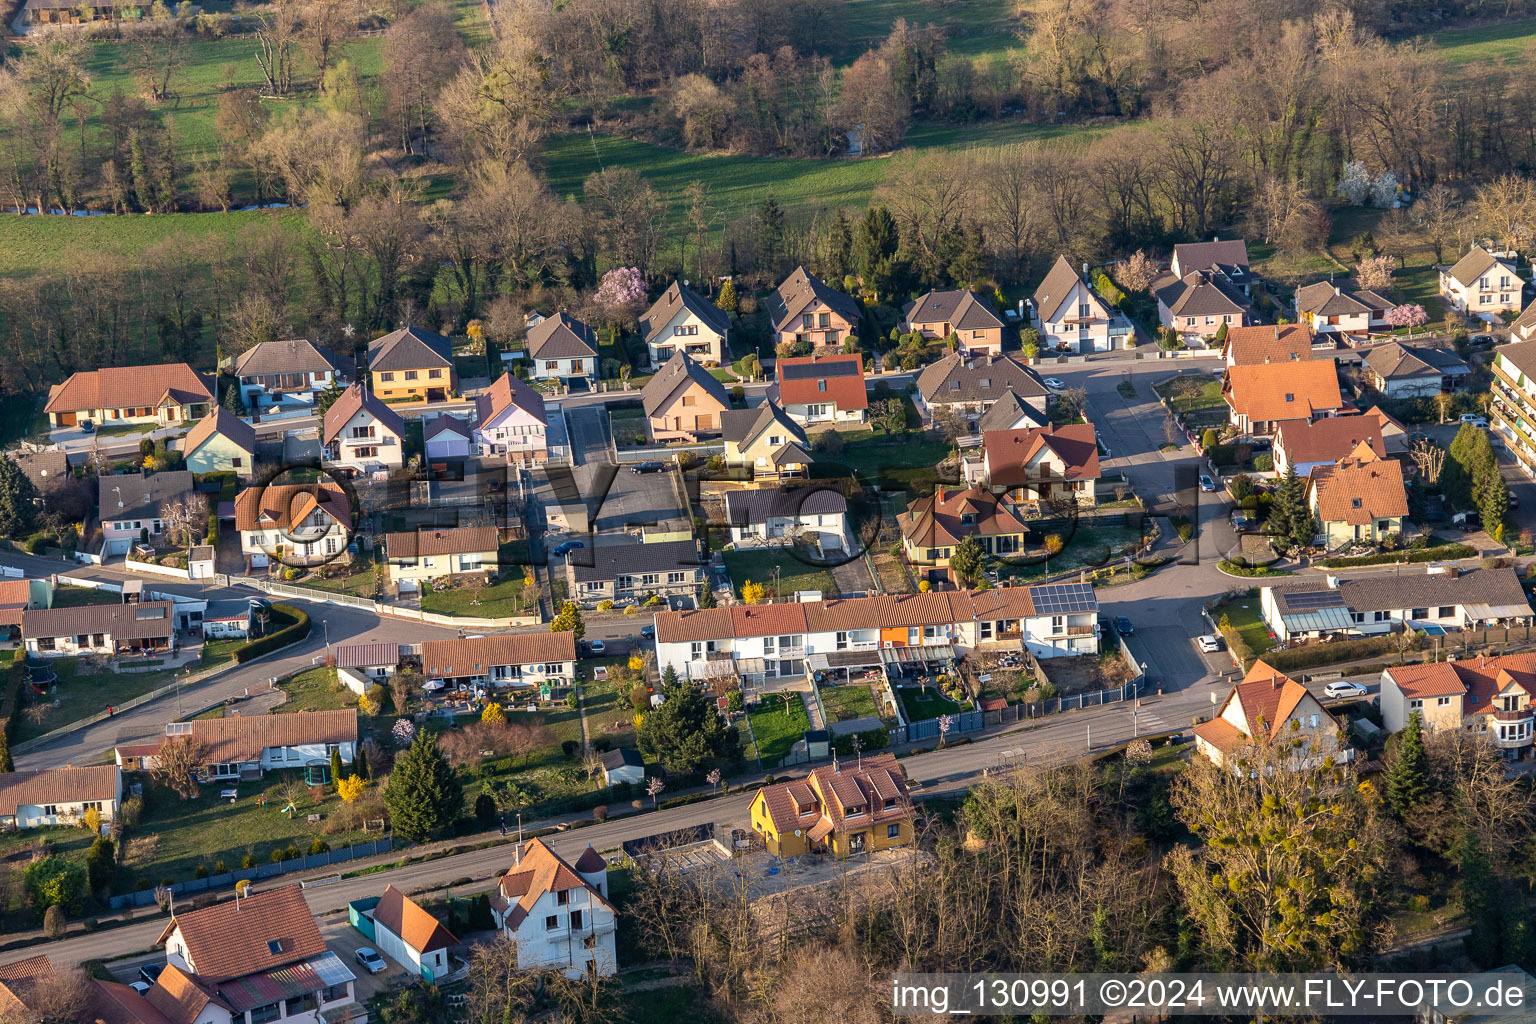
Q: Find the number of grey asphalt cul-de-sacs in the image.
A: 1